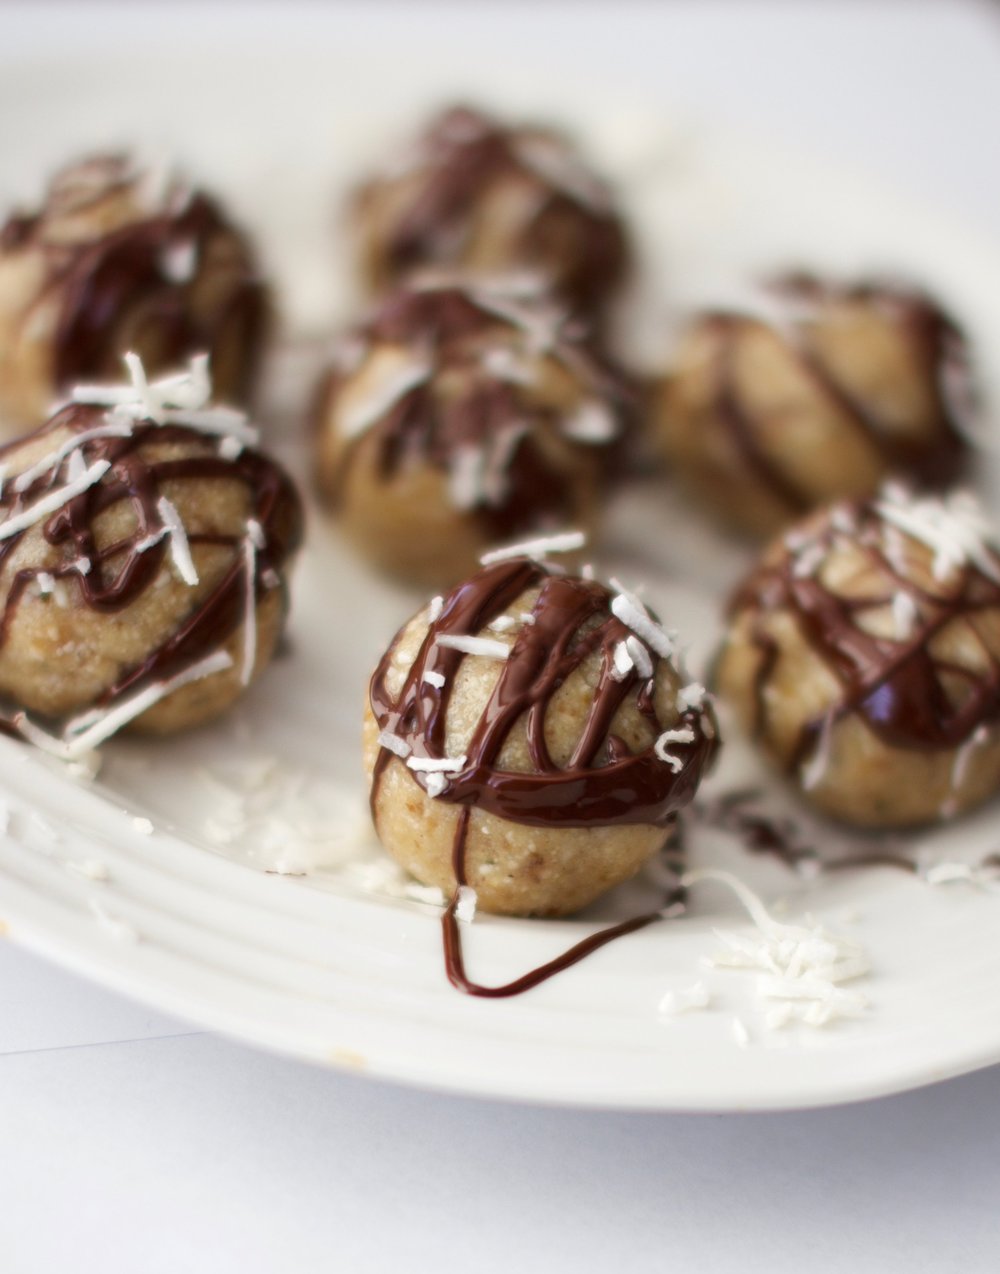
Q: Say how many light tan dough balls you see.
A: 7